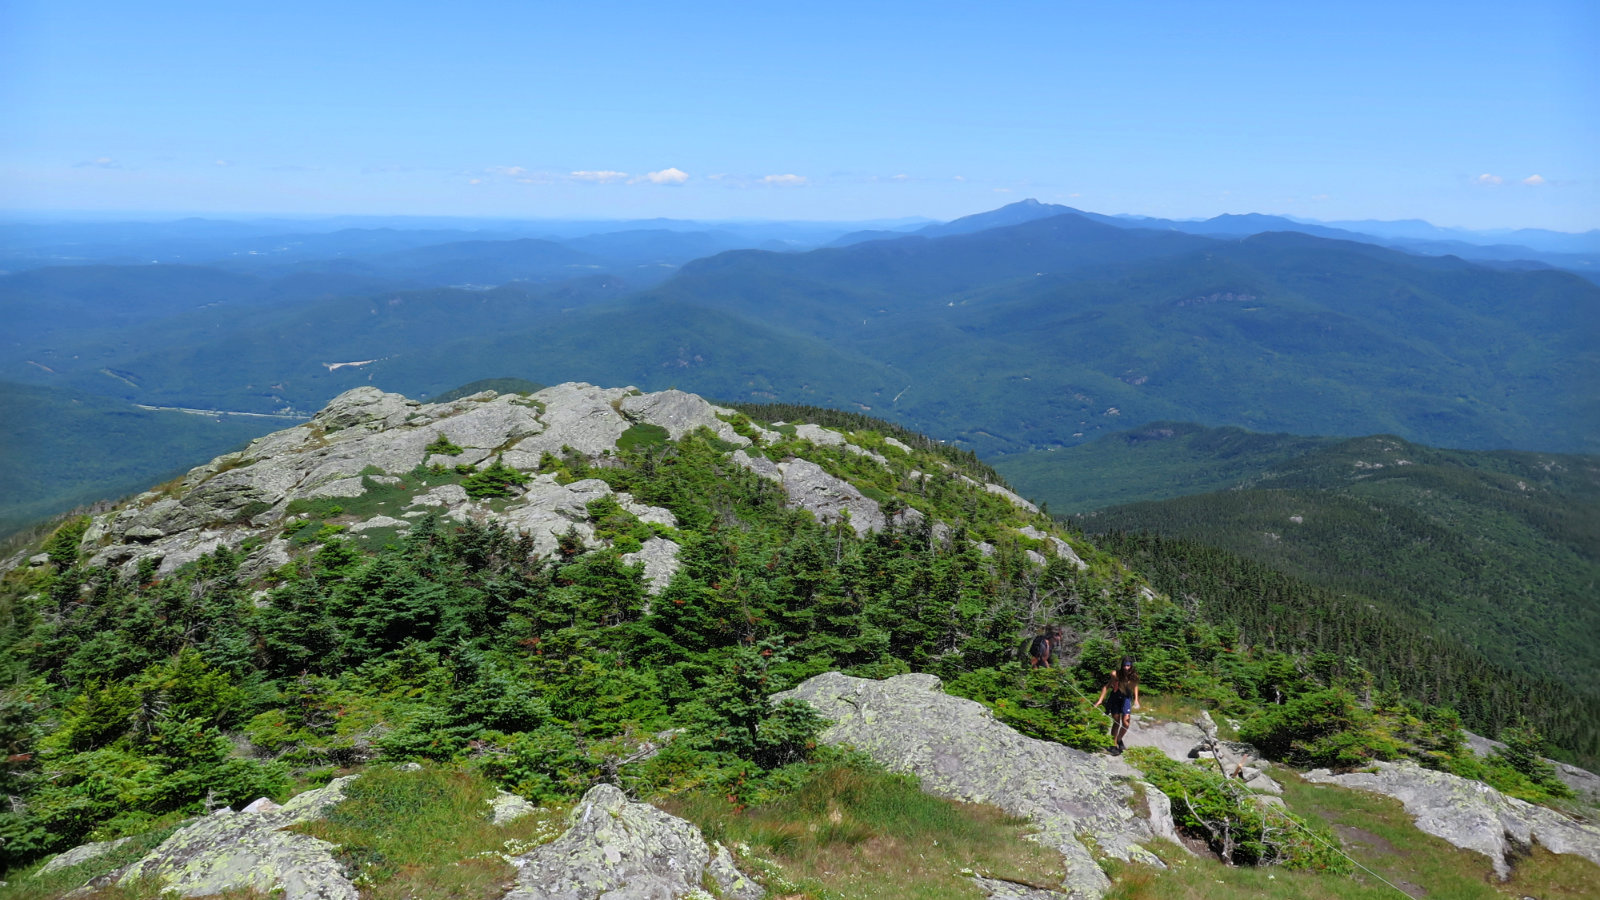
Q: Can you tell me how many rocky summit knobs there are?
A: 1